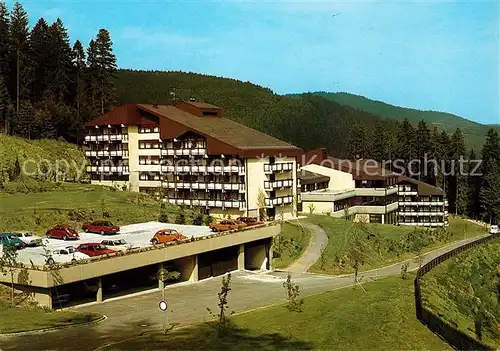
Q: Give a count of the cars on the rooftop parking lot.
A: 10